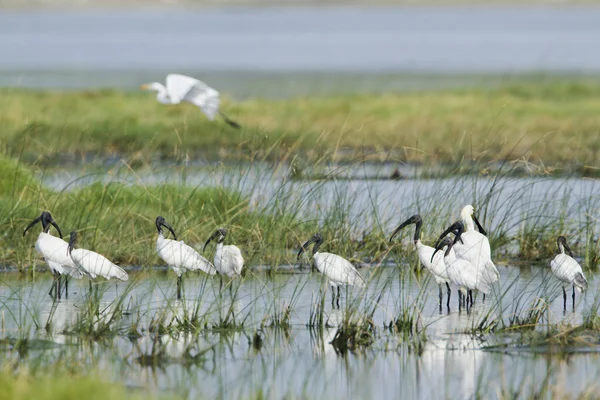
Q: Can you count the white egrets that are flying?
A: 1